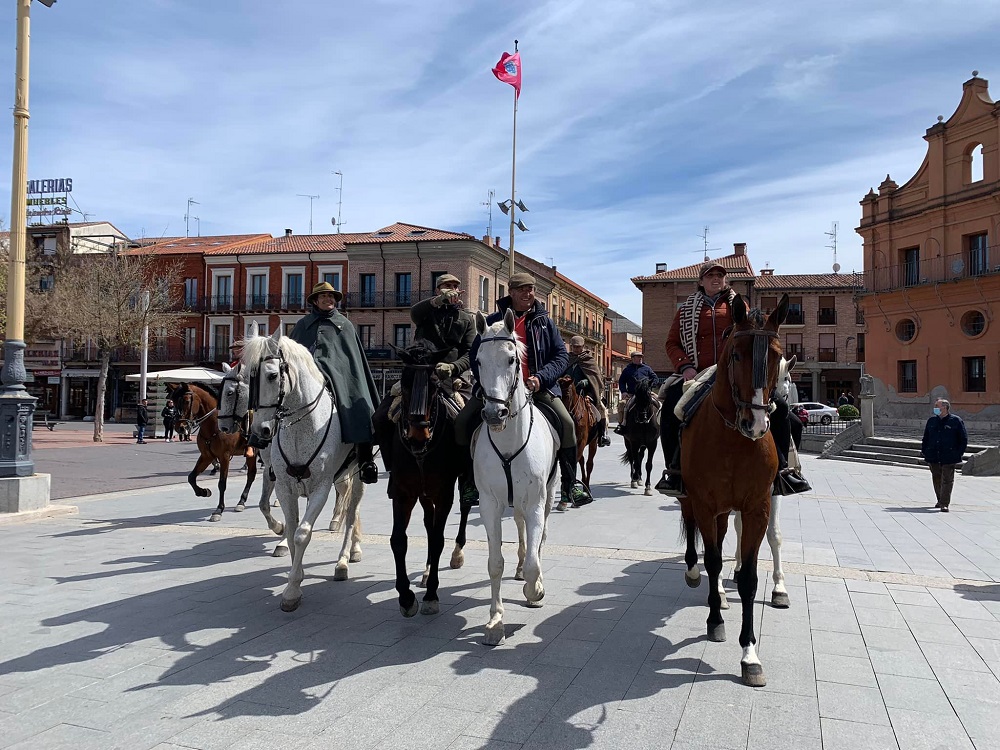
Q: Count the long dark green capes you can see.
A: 1